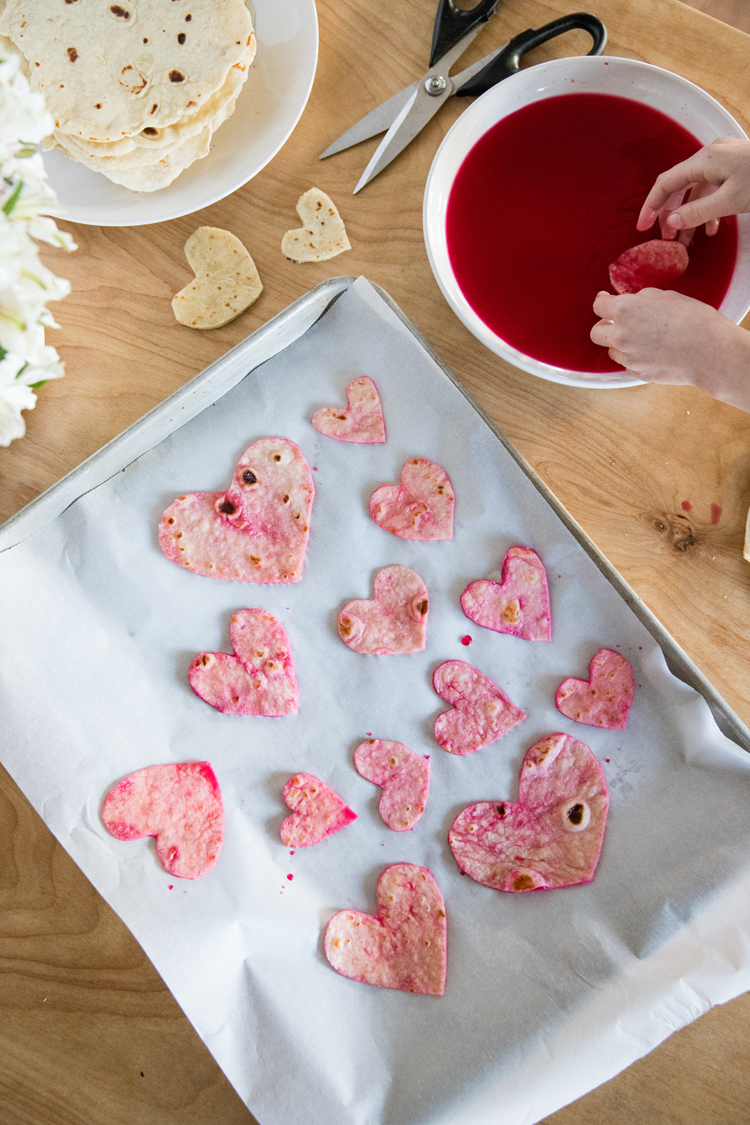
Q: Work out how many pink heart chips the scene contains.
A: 13